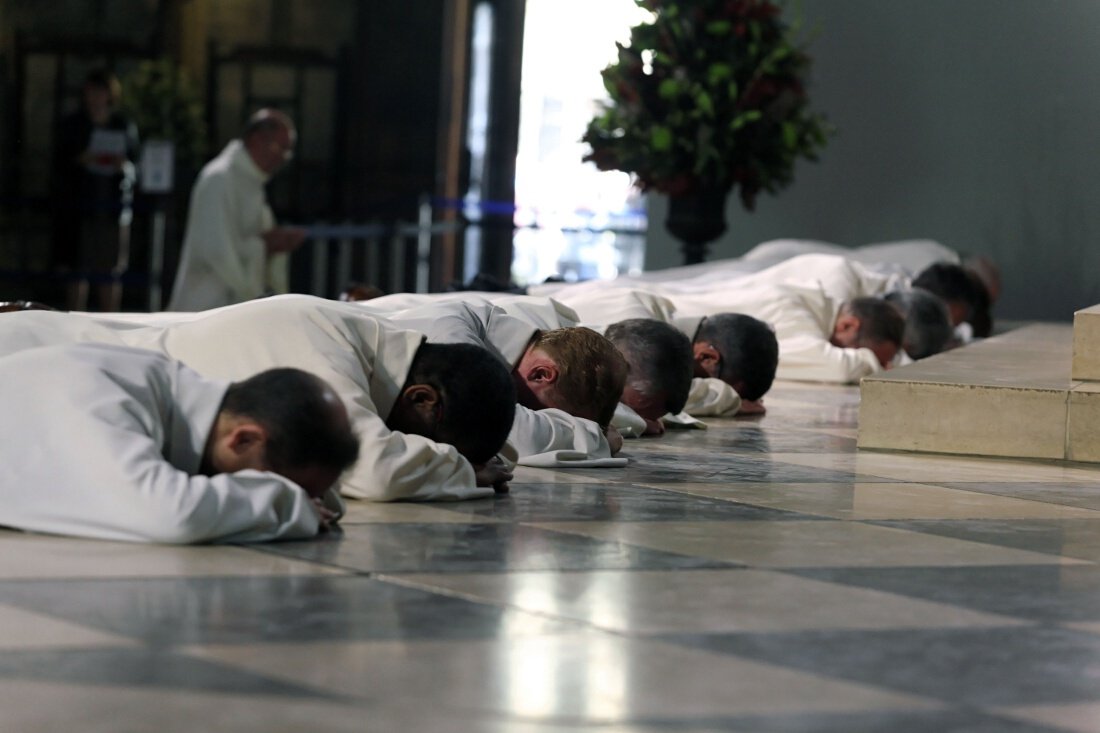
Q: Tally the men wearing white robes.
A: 10